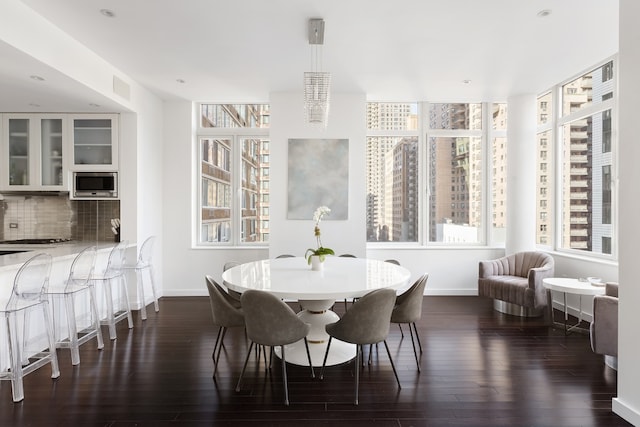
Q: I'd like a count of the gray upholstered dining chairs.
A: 8